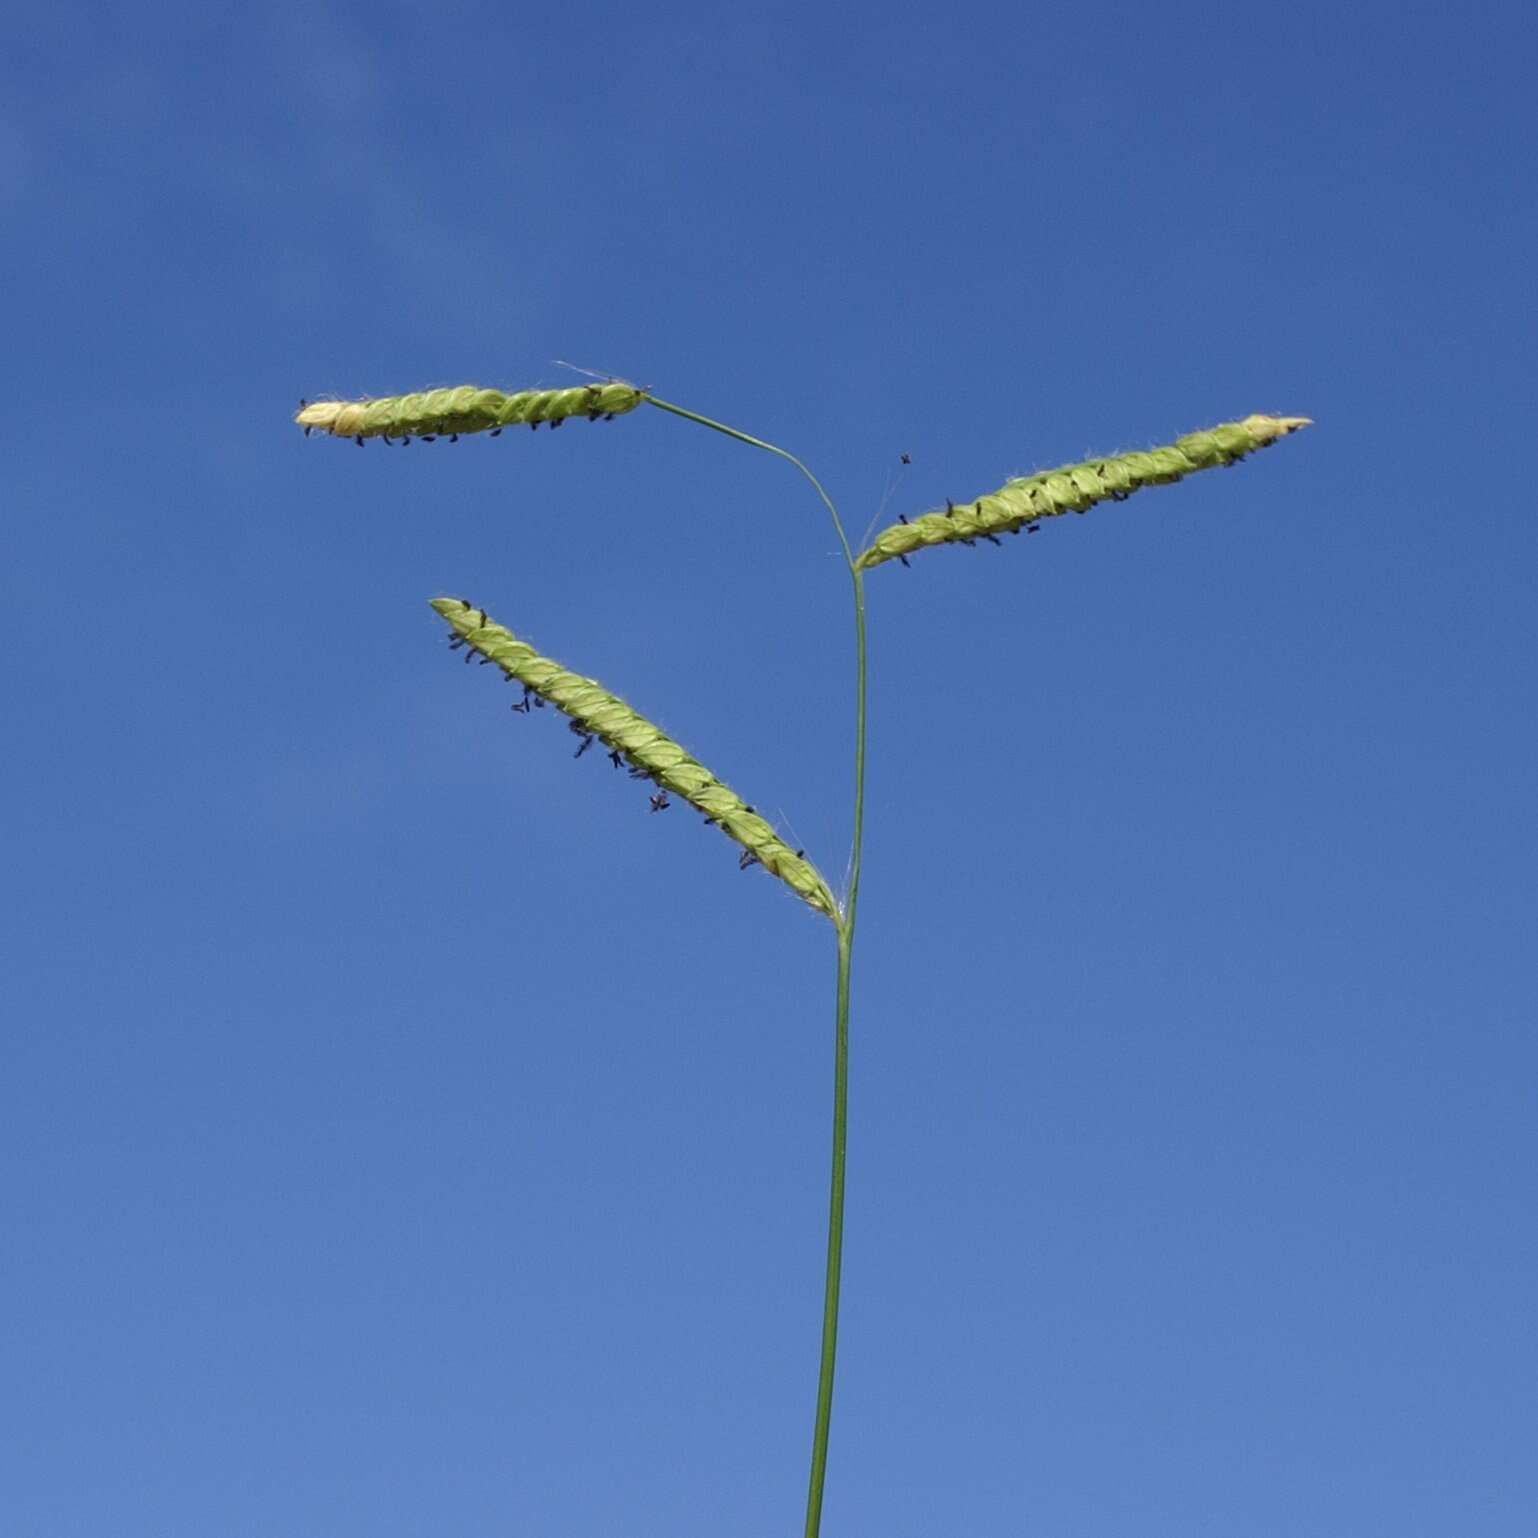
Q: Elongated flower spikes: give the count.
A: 3